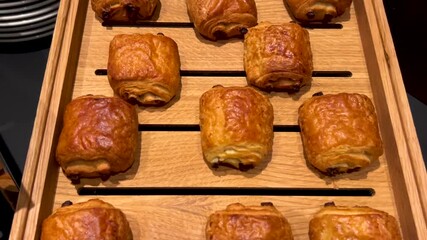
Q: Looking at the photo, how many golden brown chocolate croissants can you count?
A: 11